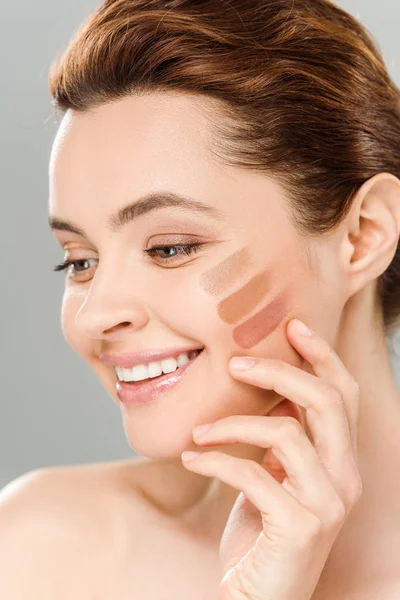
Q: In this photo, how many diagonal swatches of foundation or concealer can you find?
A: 3